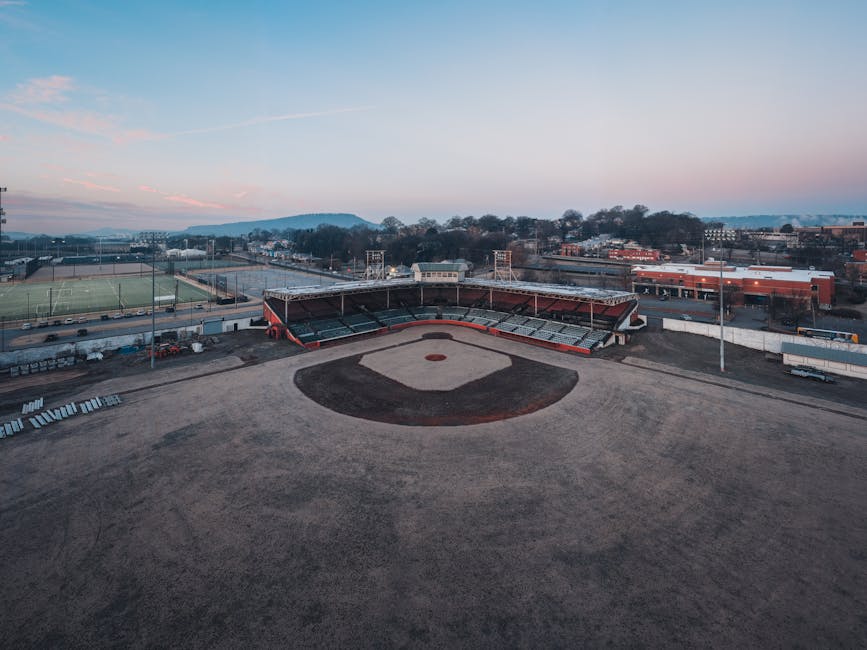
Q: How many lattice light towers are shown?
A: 2